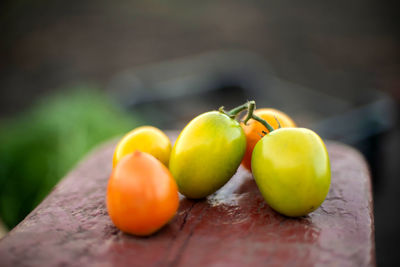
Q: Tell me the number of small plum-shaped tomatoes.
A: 5